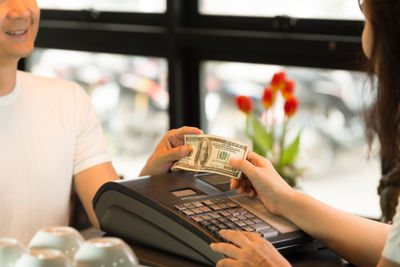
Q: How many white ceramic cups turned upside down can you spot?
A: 4